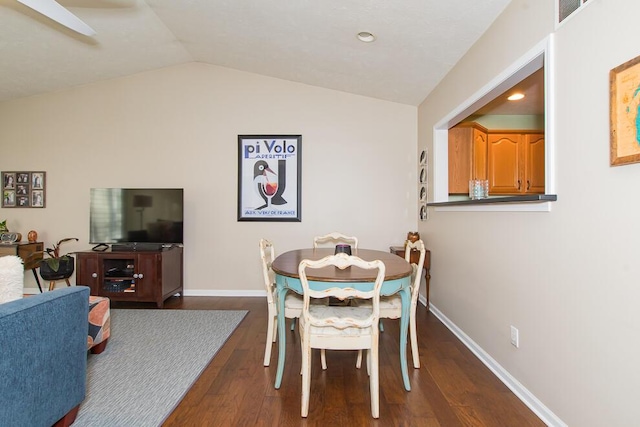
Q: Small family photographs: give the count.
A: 7